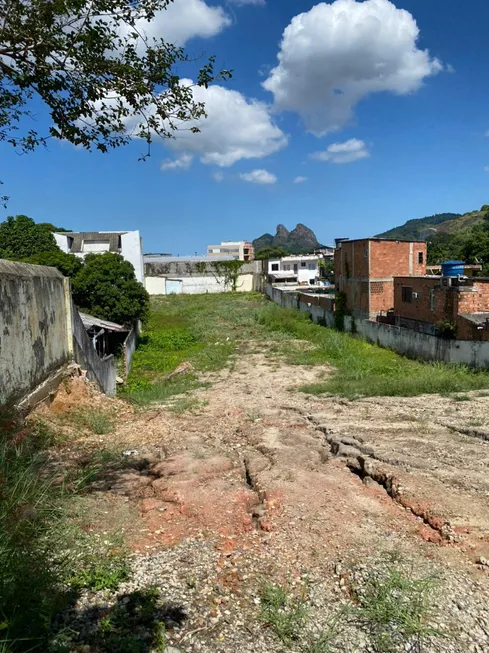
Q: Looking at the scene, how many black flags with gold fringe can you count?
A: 0